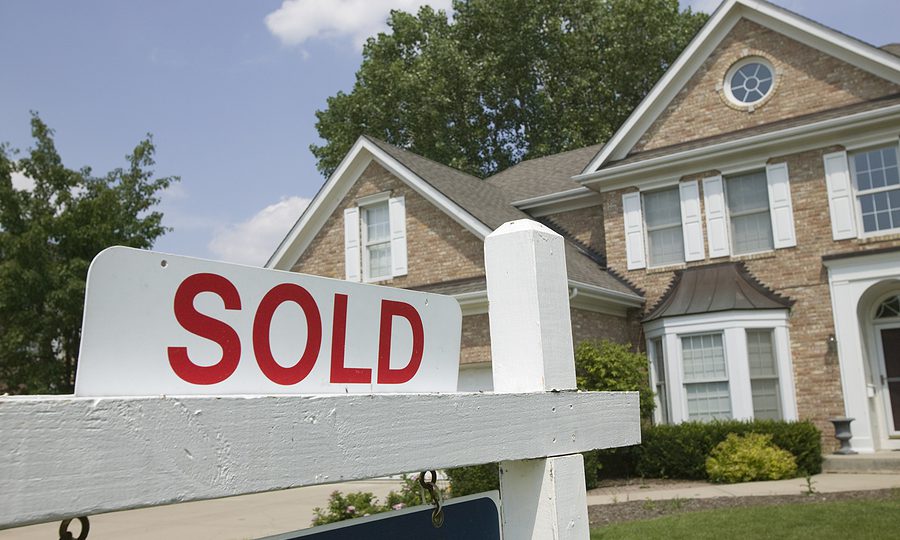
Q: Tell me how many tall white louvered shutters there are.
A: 7